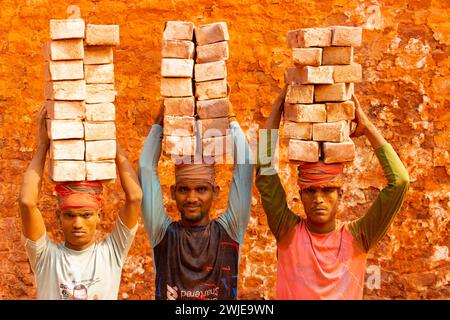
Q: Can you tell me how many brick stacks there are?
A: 3